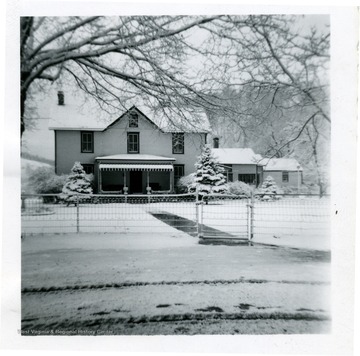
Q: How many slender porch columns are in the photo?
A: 4